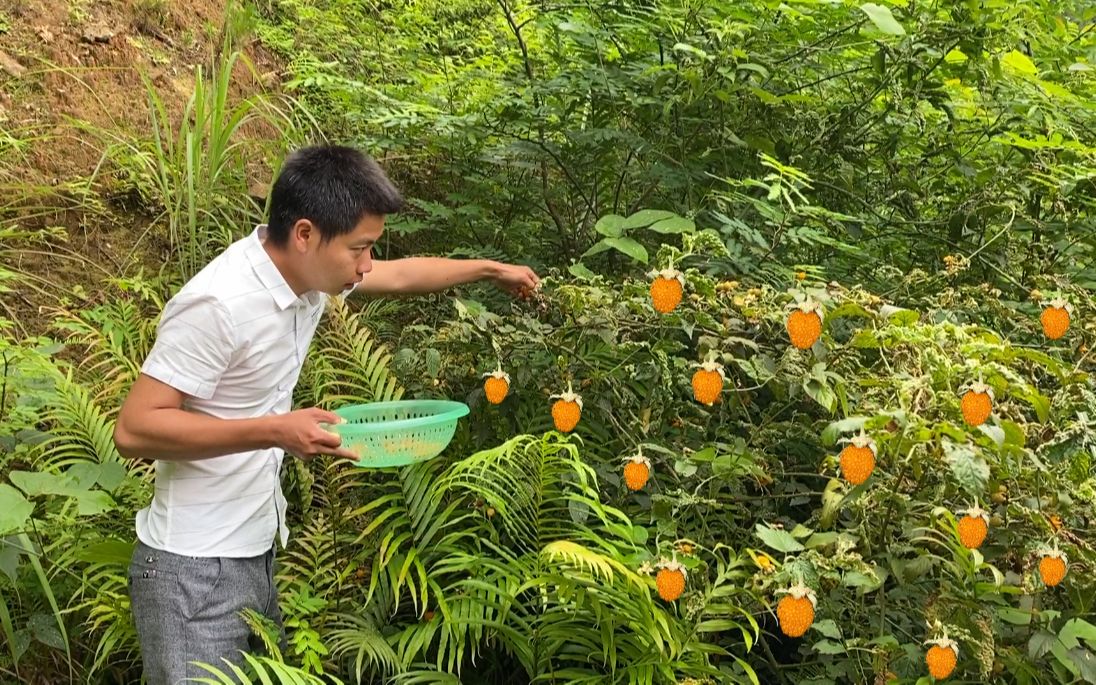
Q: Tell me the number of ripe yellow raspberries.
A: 14